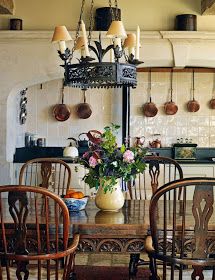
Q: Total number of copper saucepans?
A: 6